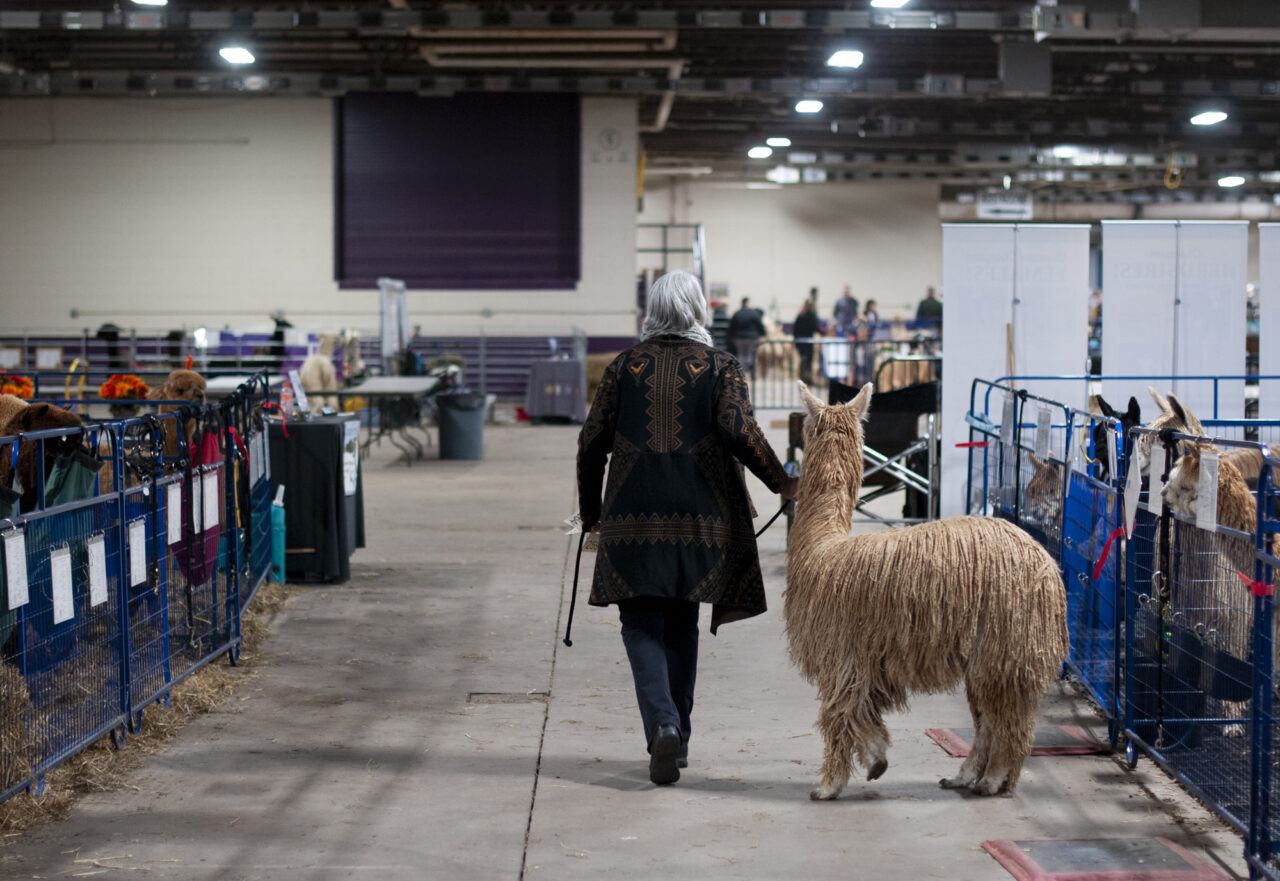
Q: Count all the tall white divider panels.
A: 3